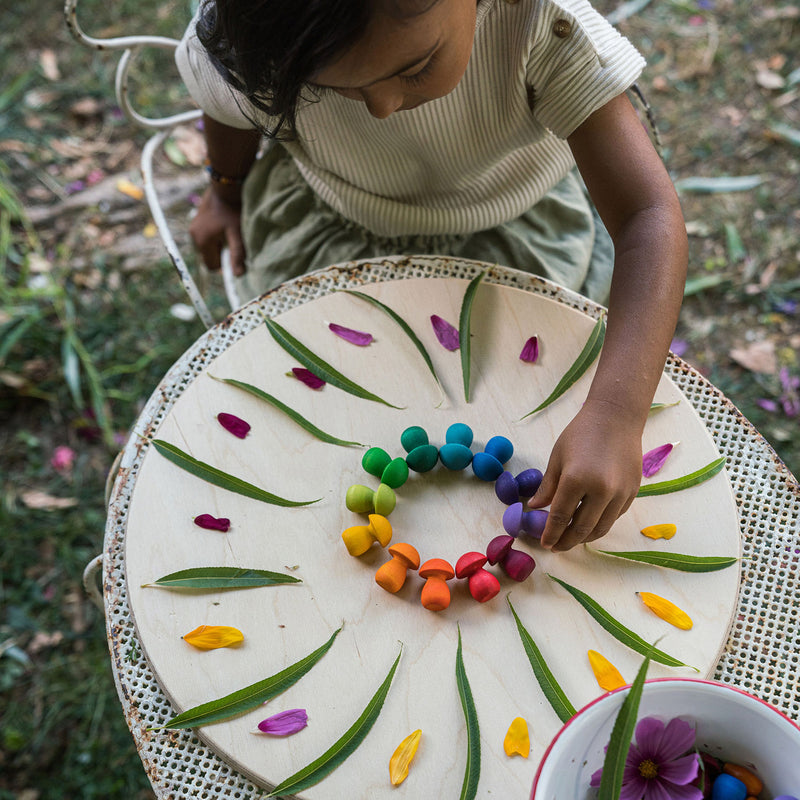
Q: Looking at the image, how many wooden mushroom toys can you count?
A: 12